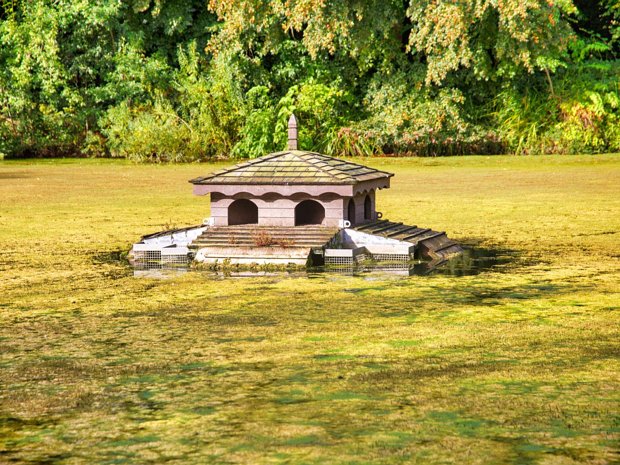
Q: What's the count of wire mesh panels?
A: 4